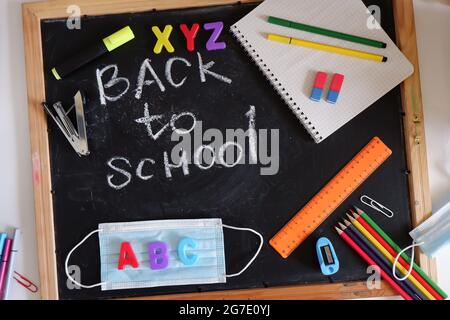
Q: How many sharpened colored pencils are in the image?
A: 6